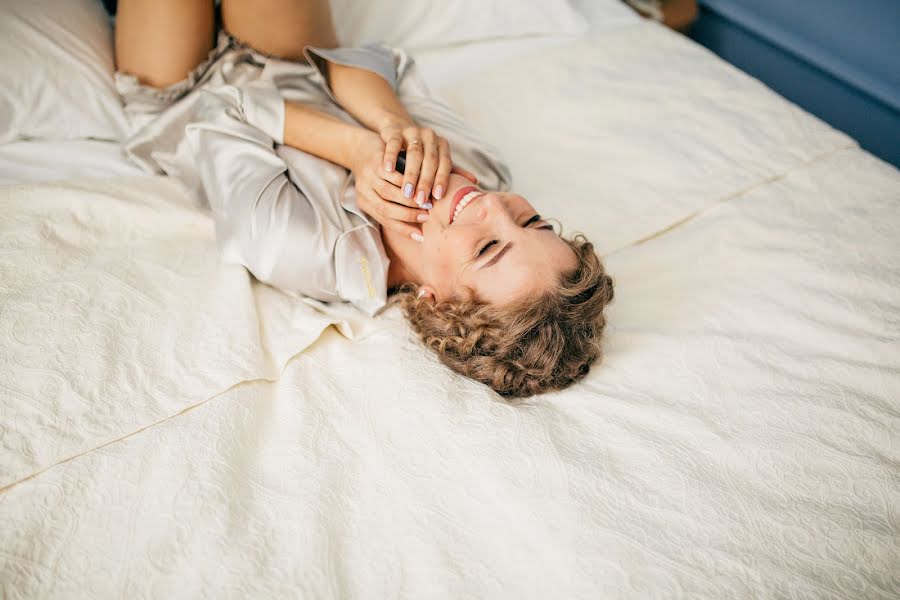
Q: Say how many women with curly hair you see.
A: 1